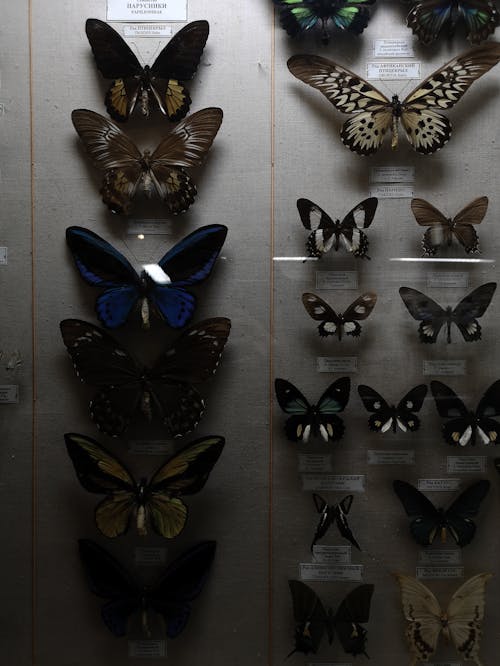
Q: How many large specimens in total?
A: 7